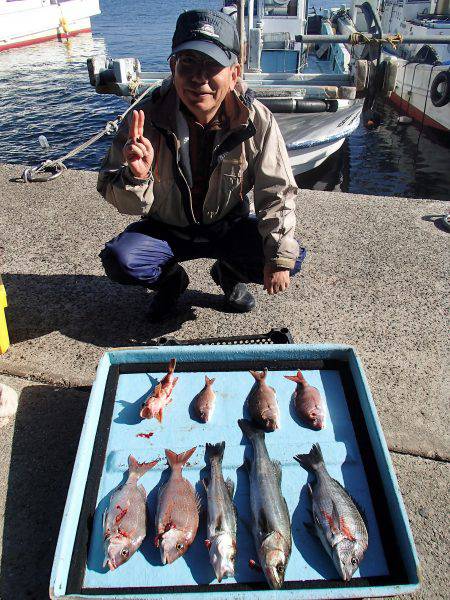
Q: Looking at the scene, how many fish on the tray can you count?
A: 9